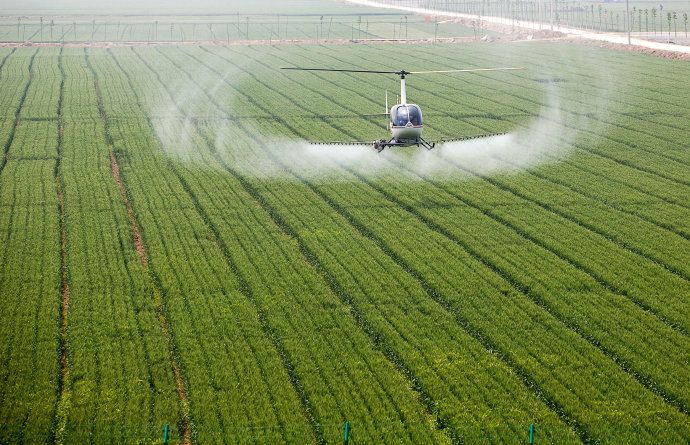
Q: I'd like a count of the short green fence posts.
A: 3